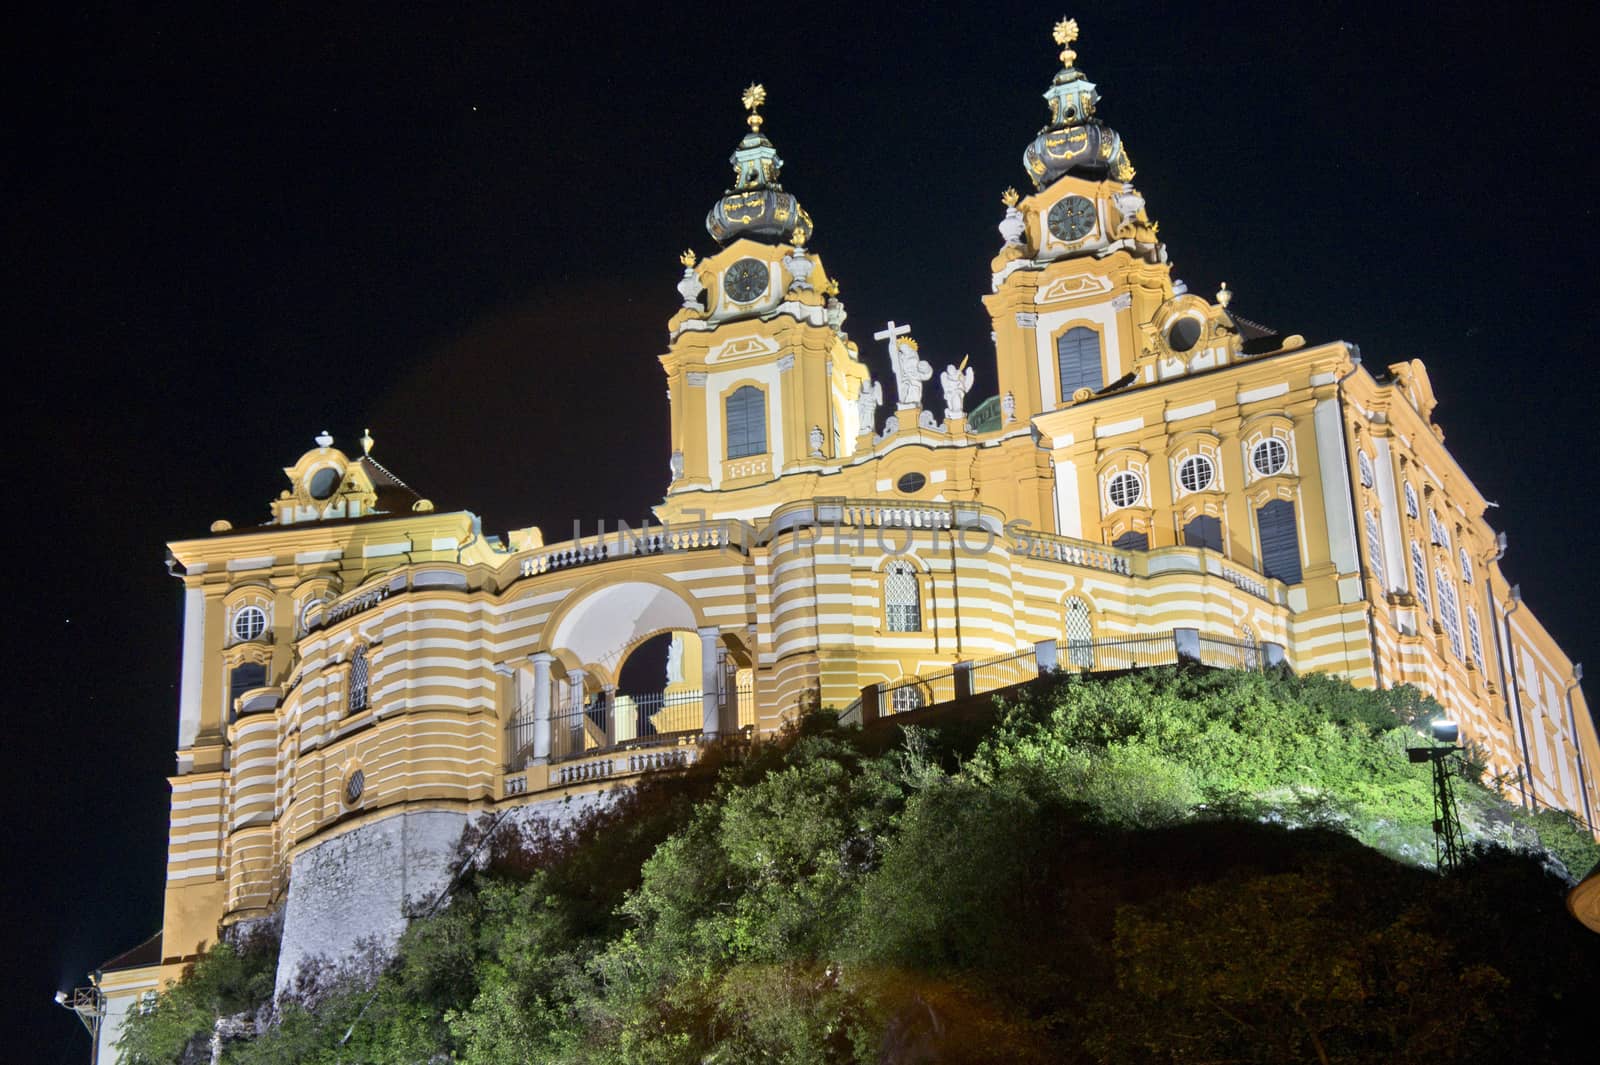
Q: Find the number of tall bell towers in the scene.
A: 2